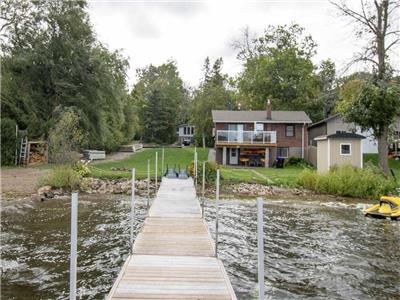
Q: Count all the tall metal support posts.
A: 10